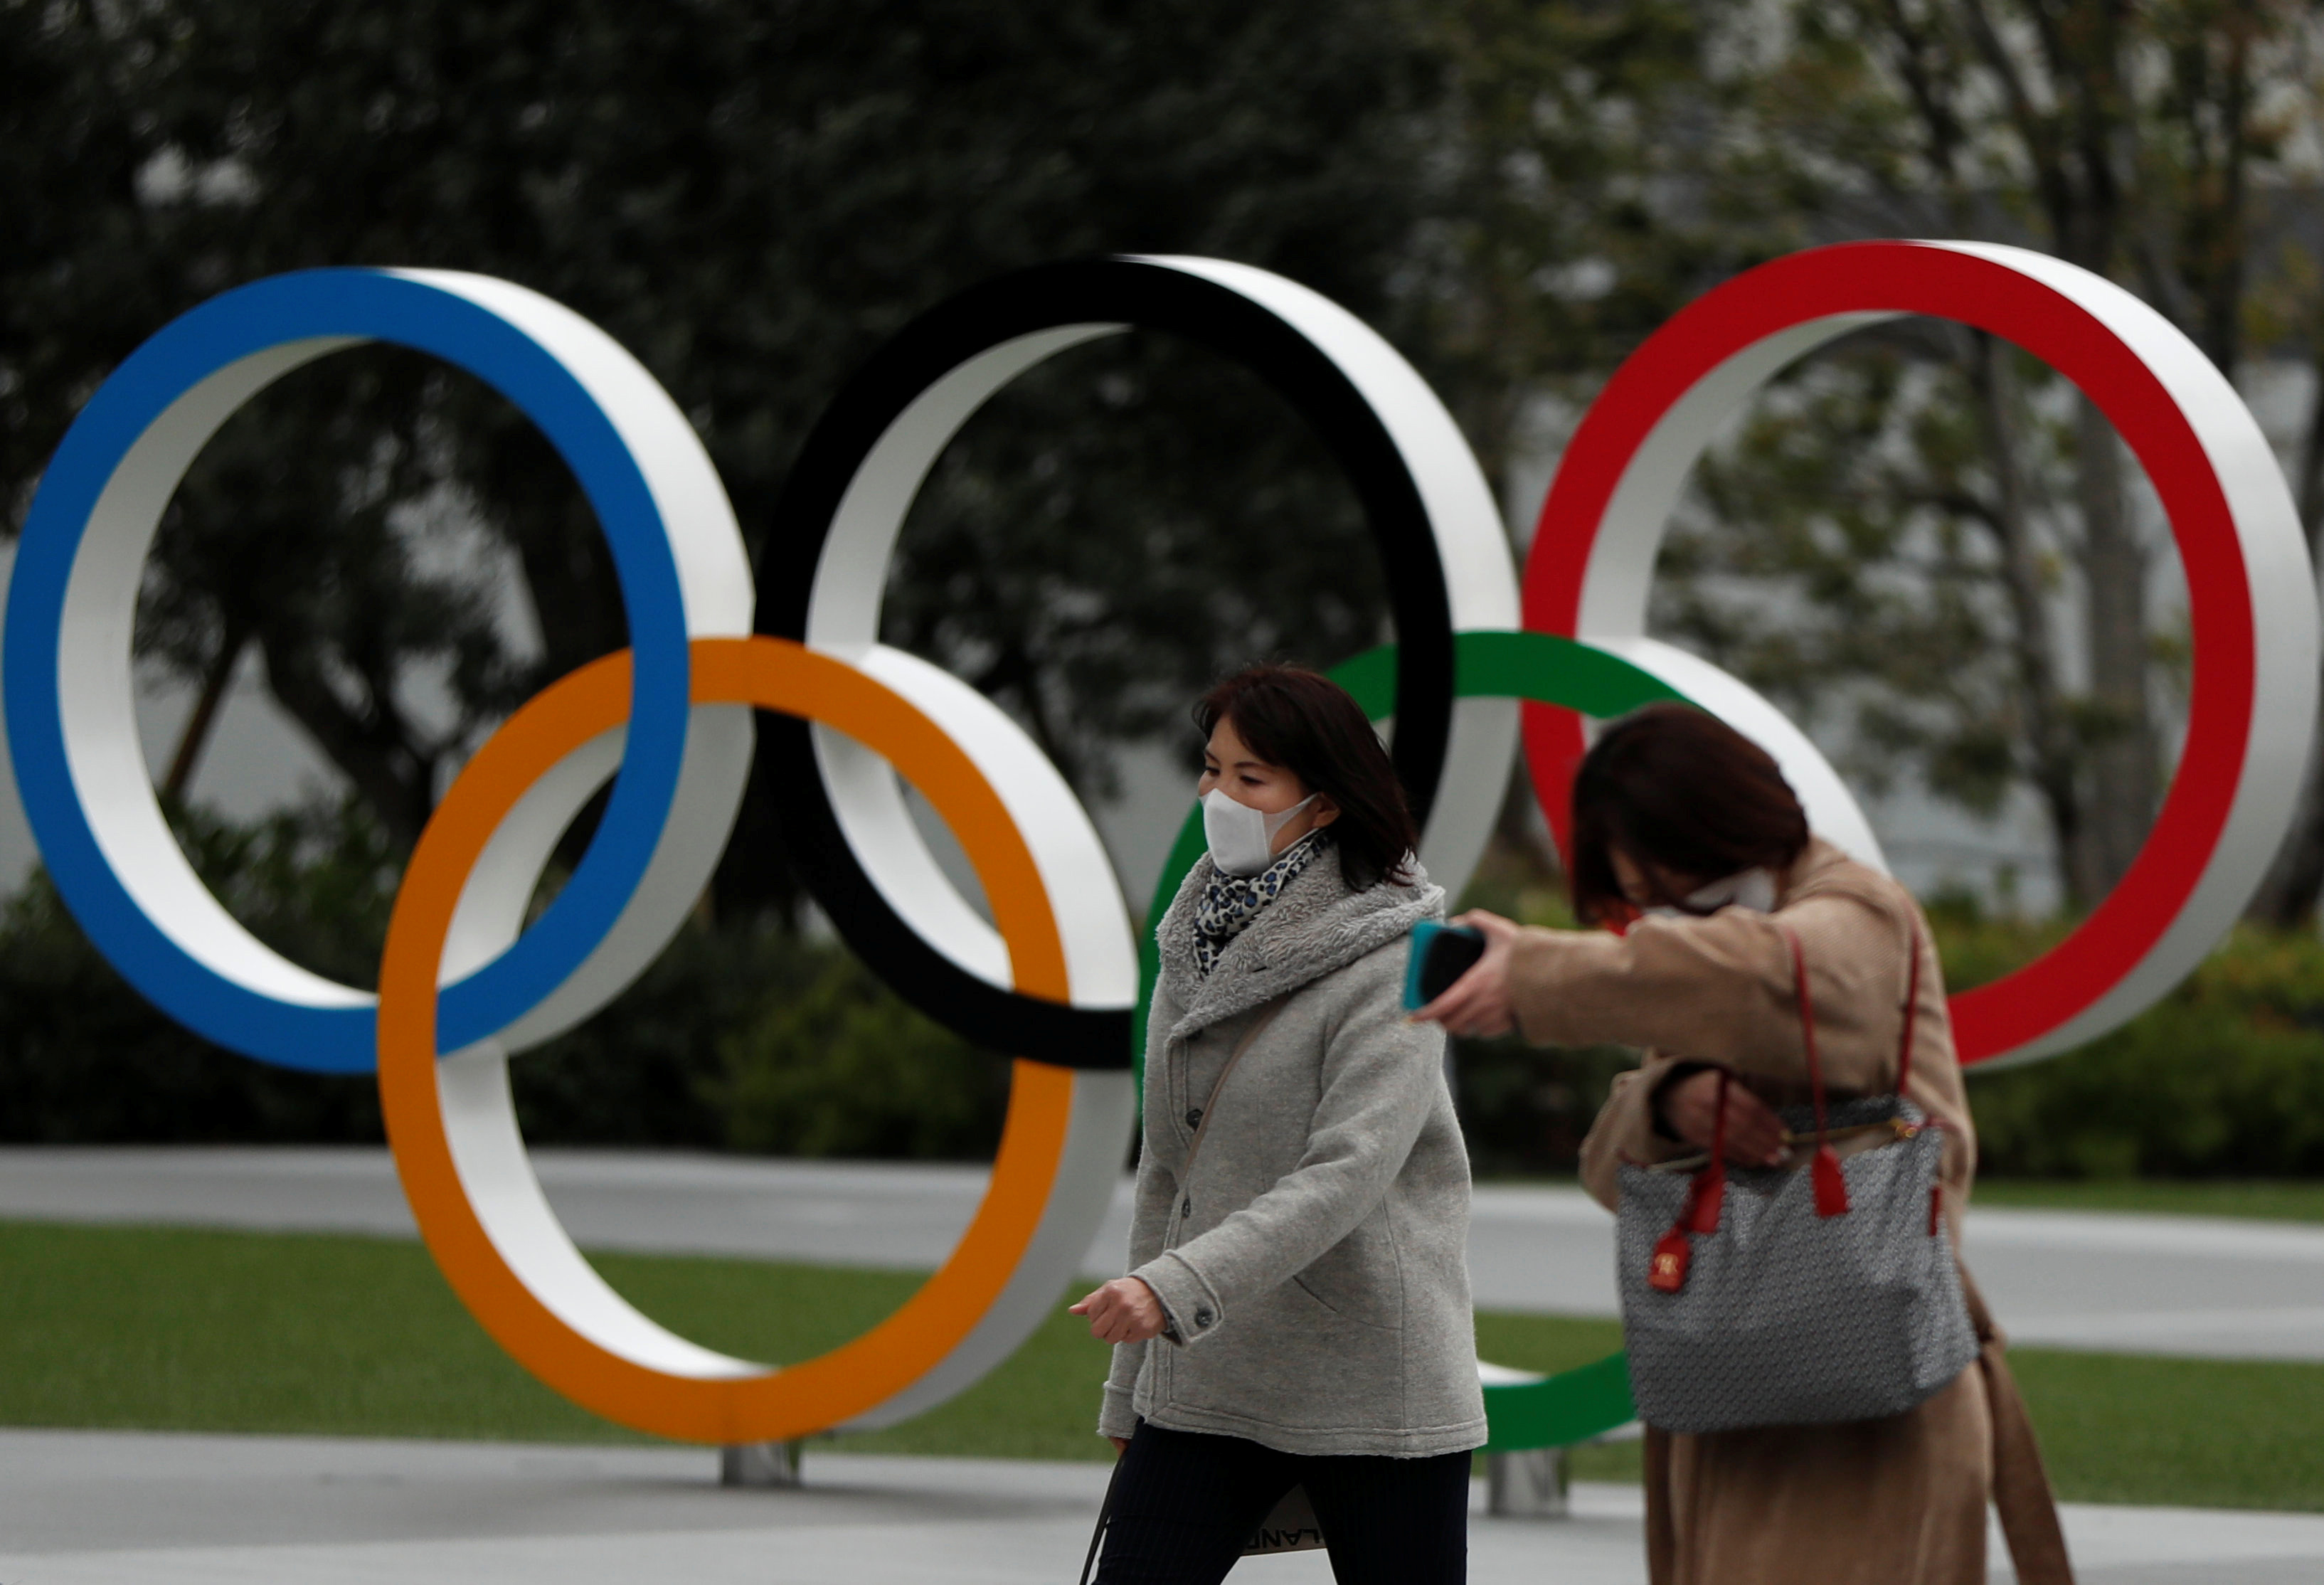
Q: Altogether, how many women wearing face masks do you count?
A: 2